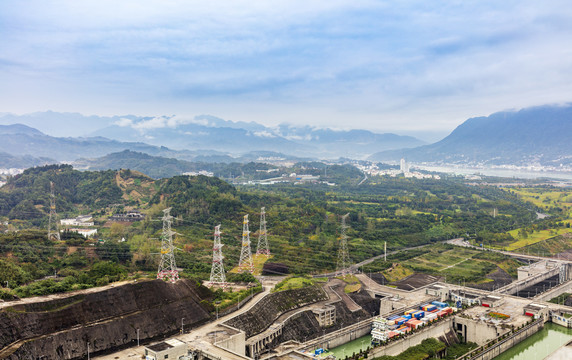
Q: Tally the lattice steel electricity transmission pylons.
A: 6